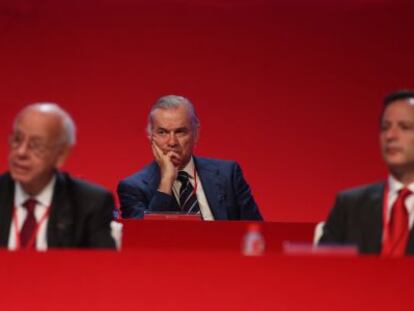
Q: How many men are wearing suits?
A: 3